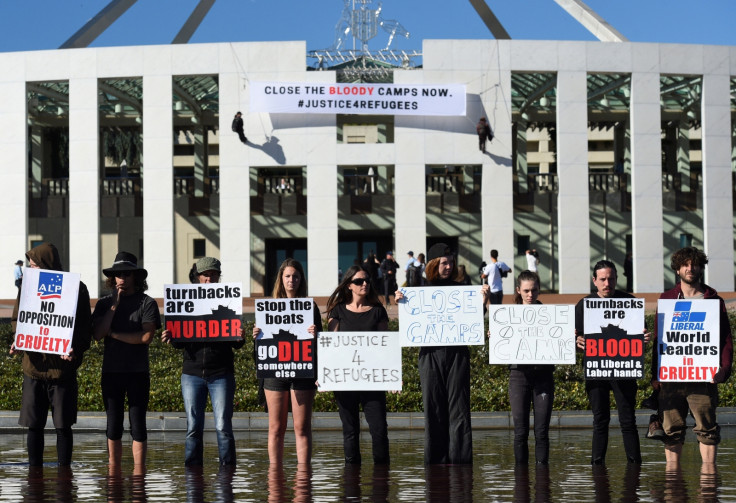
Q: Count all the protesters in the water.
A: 9